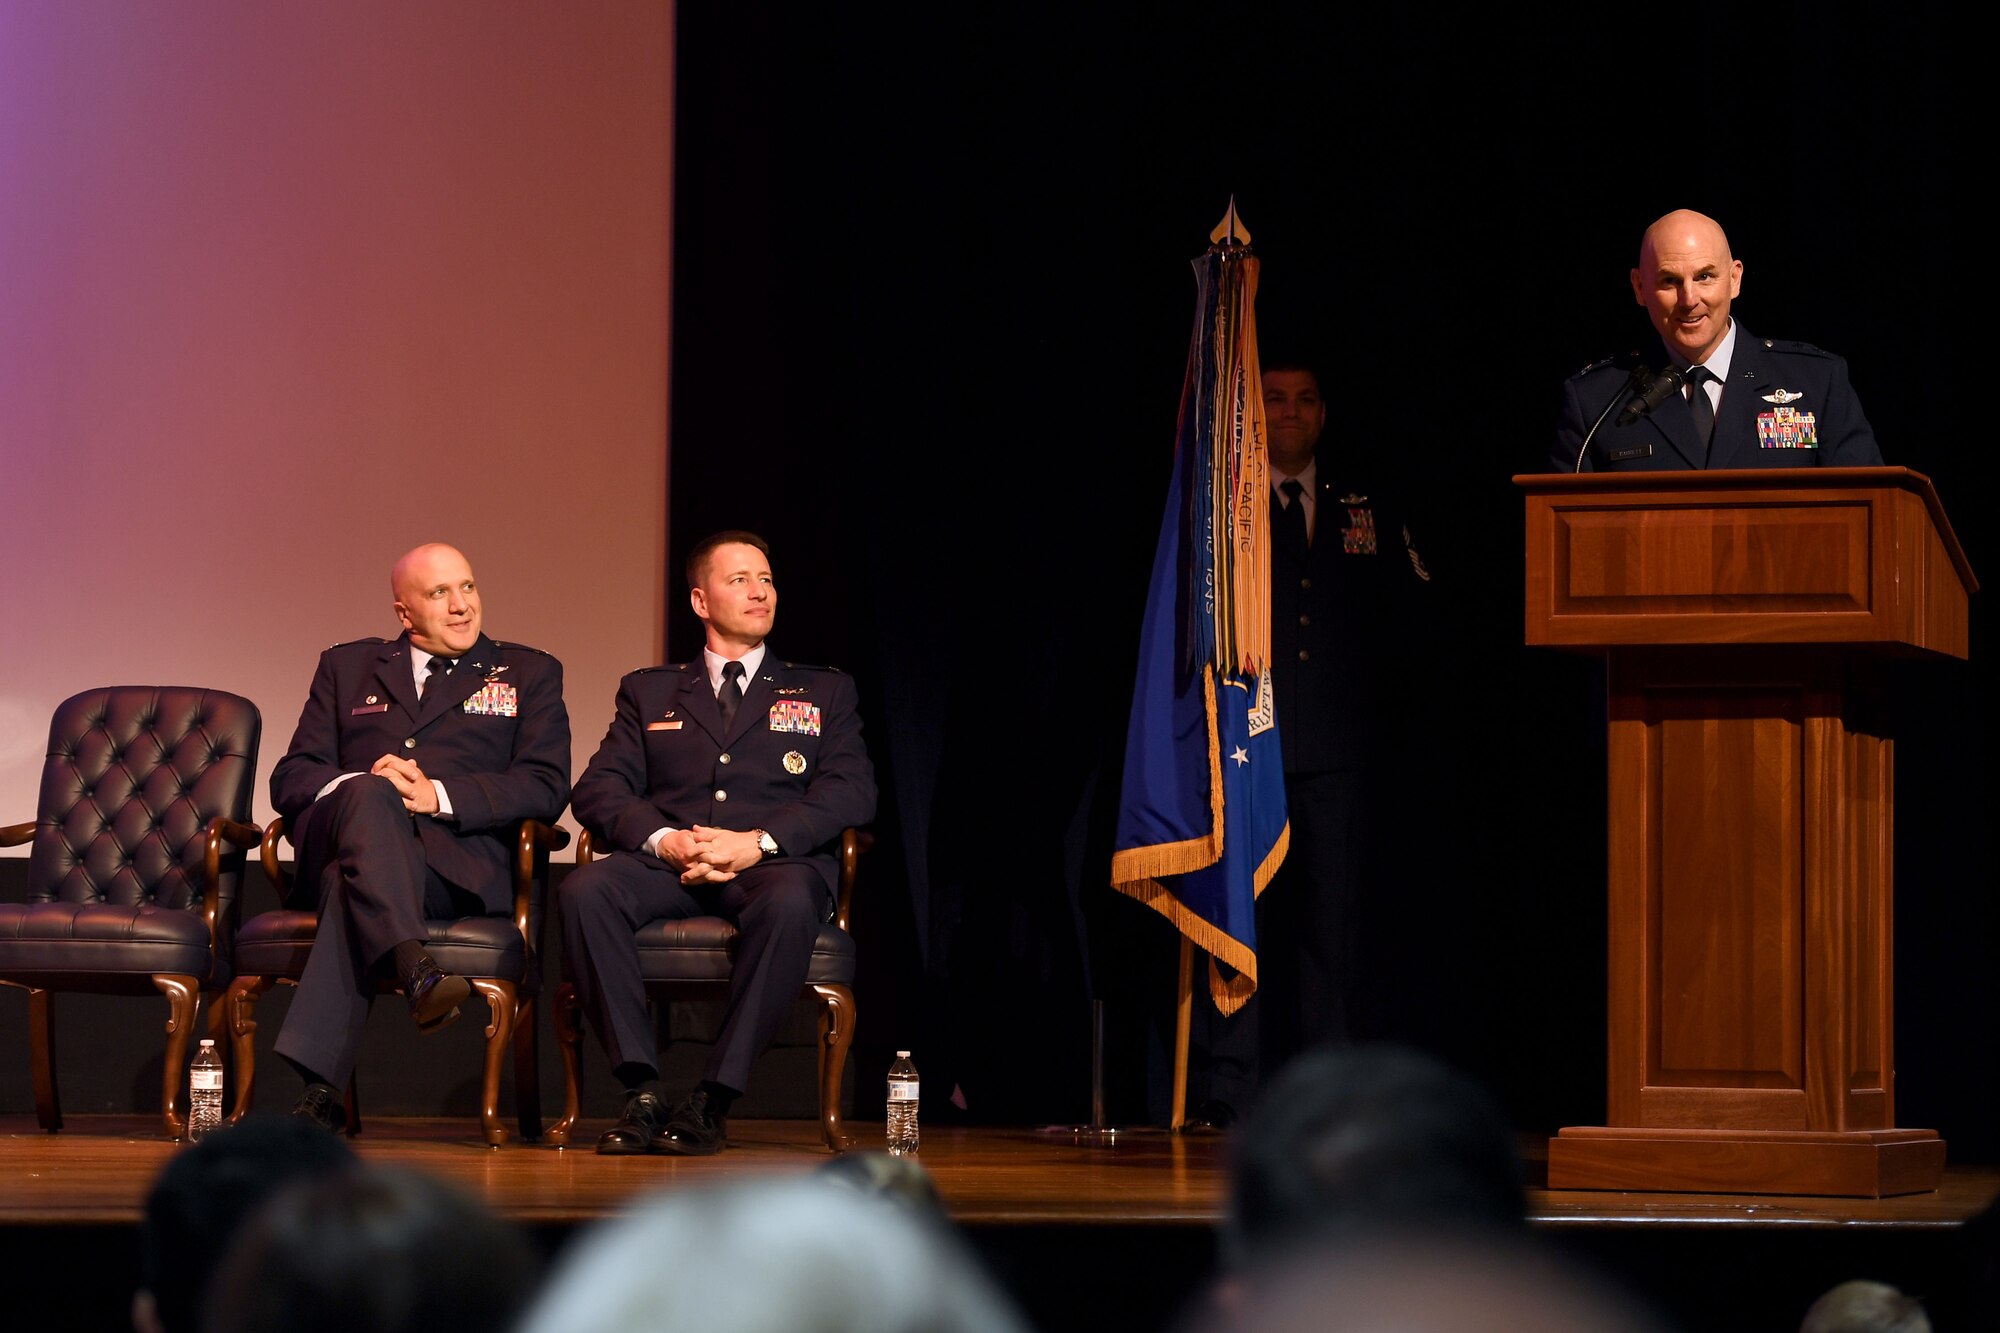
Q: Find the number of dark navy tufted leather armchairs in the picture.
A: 3